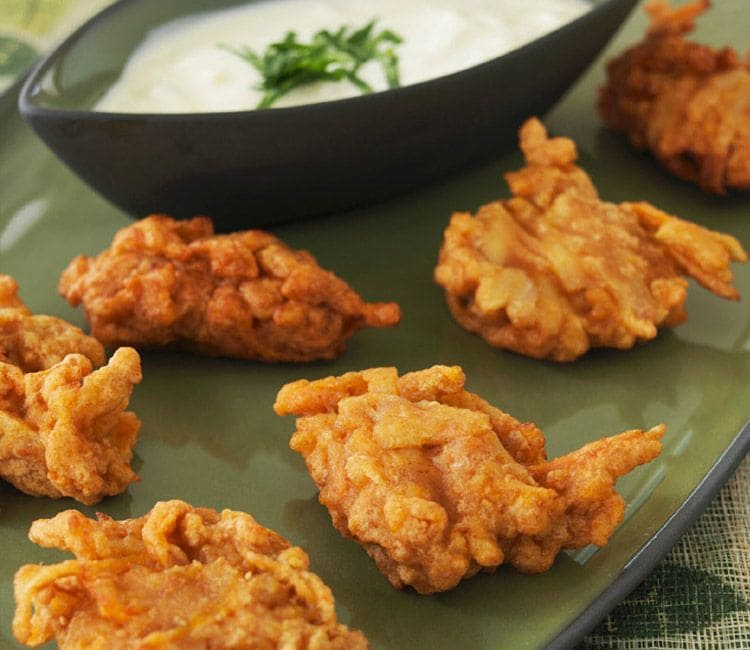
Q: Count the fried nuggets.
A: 6